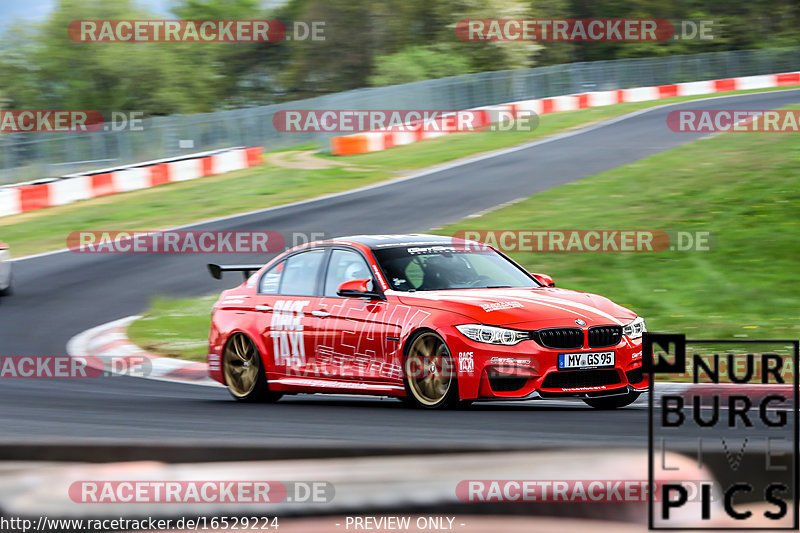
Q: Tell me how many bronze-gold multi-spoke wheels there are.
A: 2